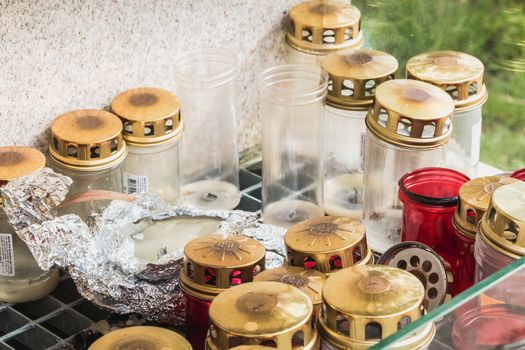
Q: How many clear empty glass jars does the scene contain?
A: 2